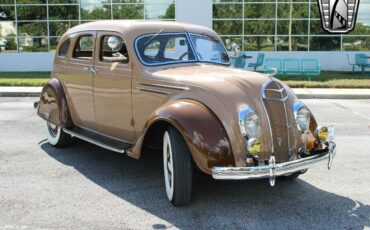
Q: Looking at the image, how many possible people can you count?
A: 0